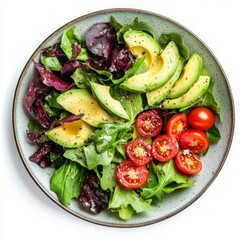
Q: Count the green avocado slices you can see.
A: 8